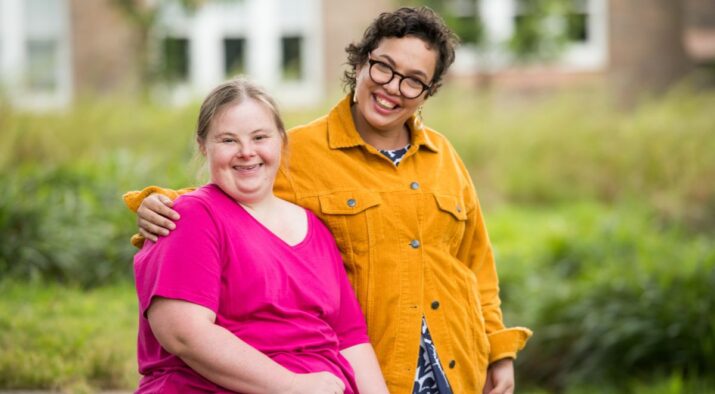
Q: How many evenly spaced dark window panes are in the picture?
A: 3